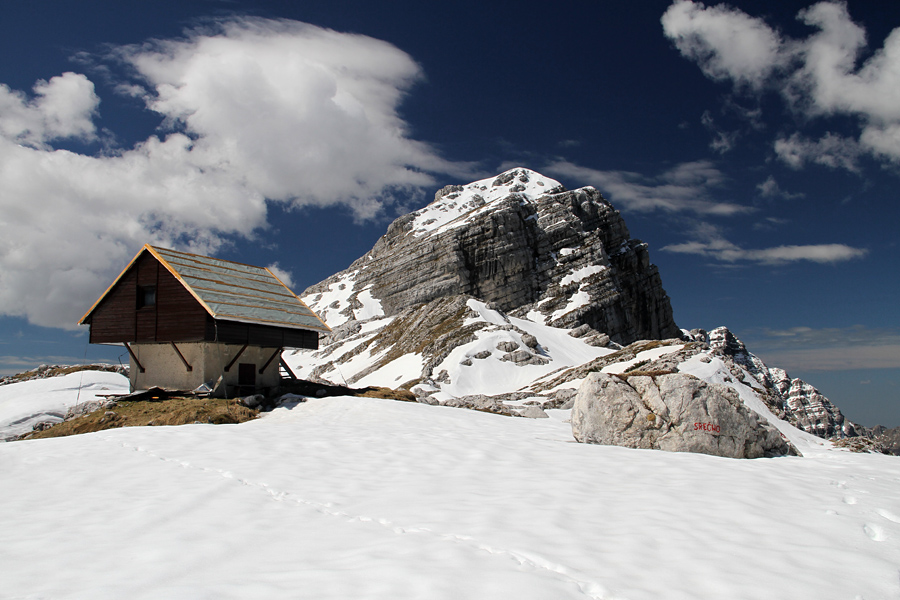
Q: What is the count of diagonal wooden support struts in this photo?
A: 4